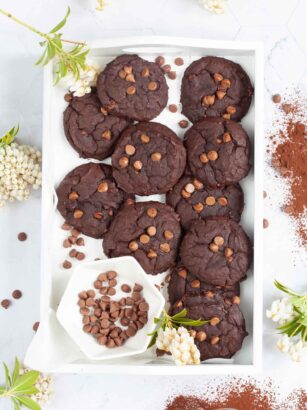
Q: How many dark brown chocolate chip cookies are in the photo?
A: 11